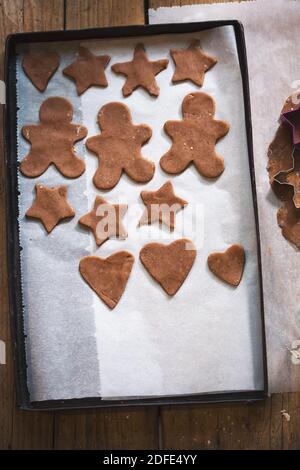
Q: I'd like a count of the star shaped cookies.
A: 6